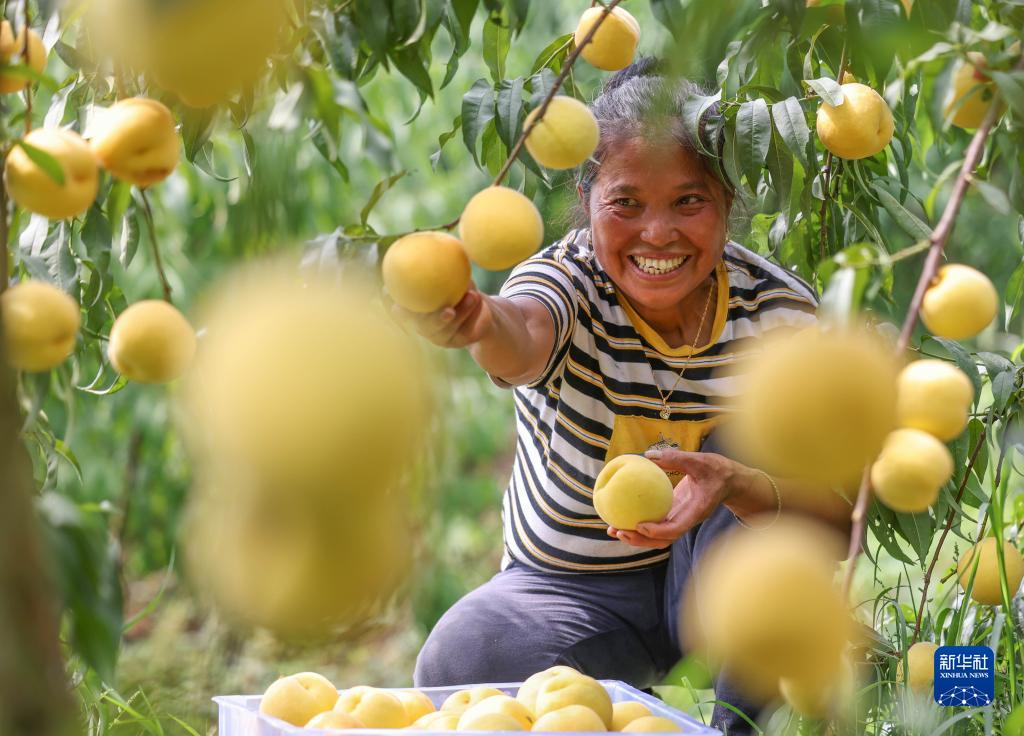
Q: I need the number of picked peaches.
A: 13